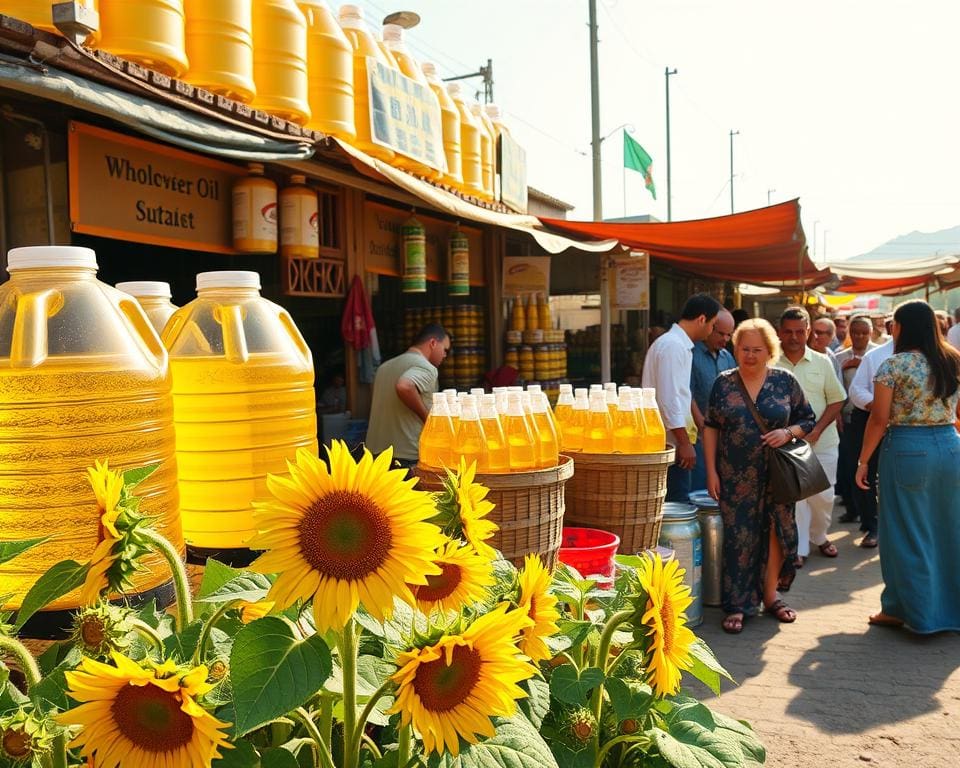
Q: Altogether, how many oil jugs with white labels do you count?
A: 2